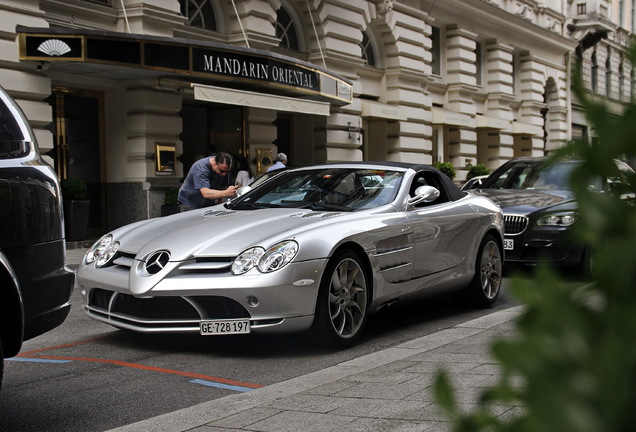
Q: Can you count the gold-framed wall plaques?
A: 2